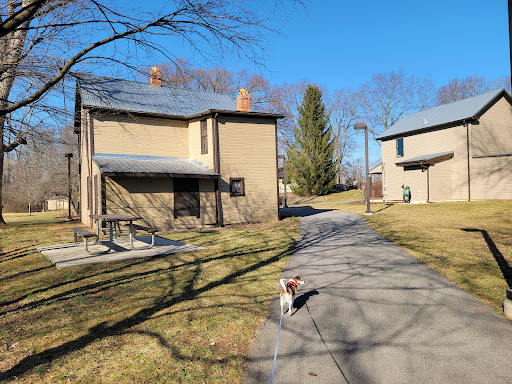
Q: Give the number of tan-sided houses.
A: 2